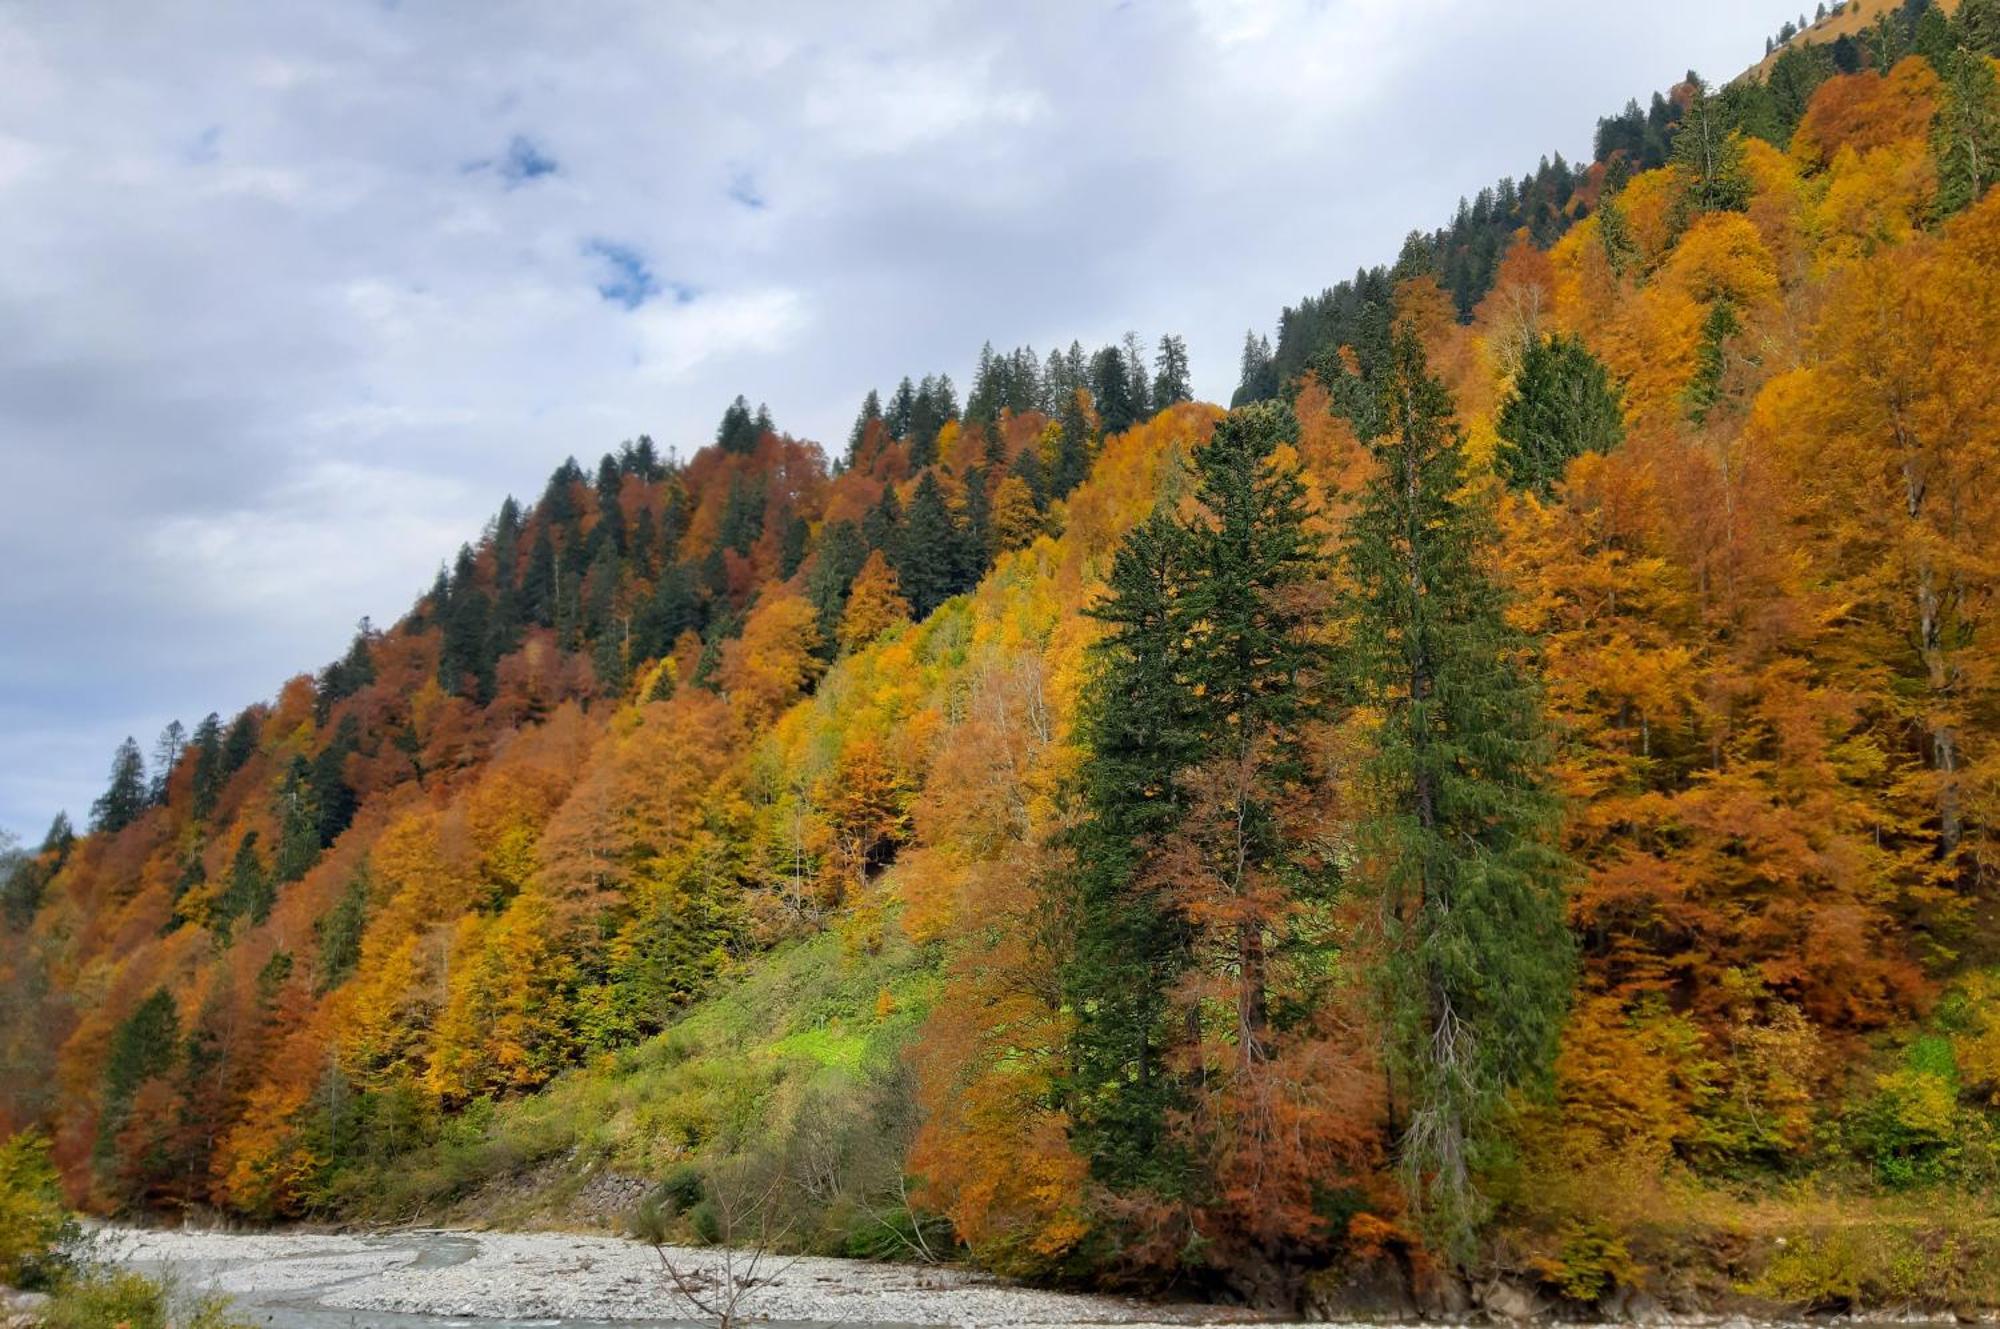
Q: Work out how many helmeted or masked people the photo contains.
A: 0